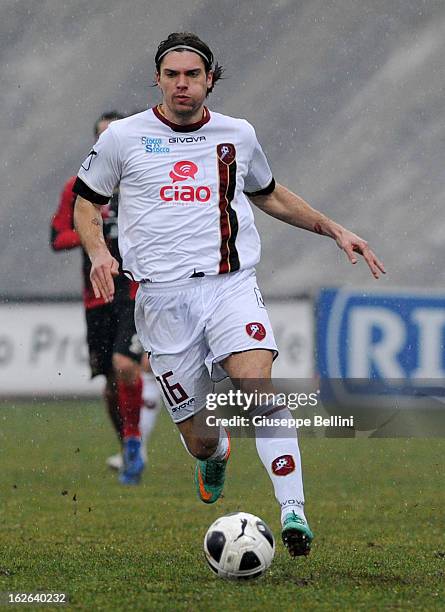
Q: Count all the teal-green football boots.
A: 2